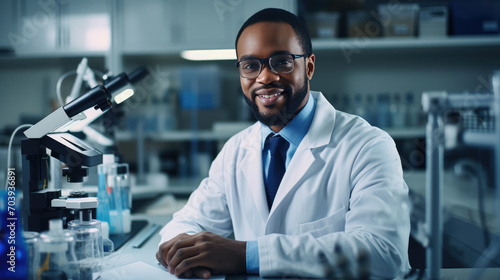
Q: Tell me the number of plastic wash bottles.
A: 0